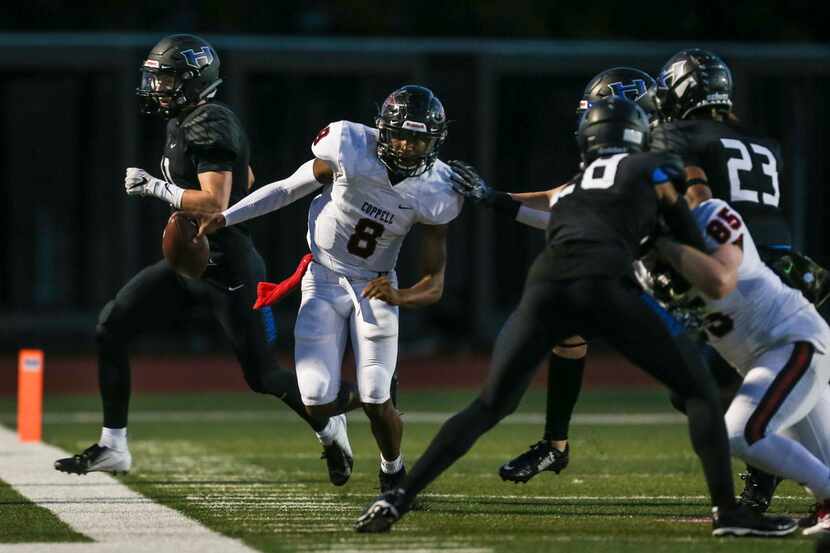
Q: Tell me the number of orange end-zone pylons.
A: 1